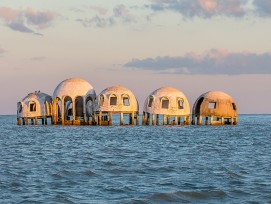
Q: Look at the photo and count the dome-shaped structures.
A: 5